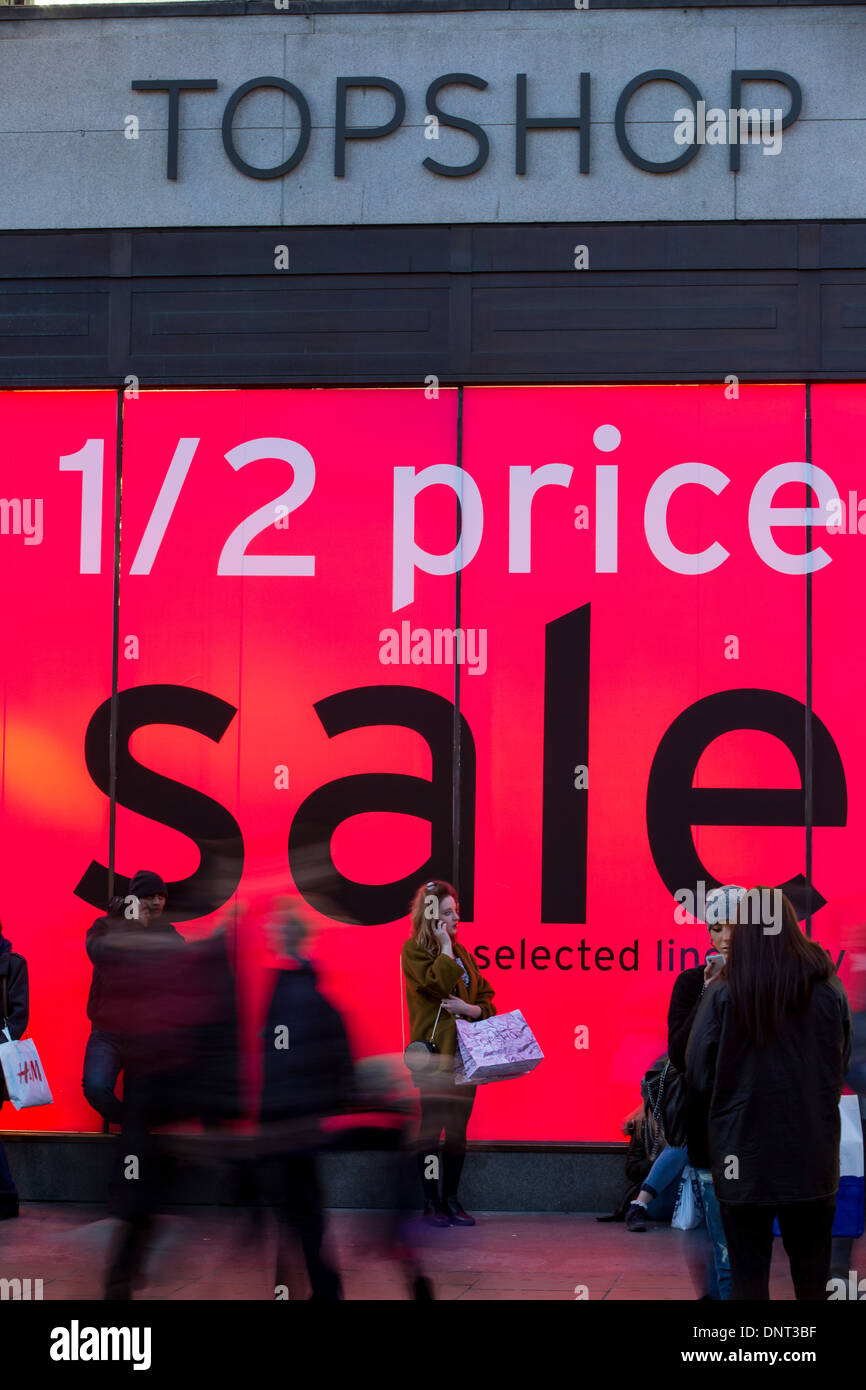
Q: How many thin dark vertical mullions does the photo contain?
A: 3